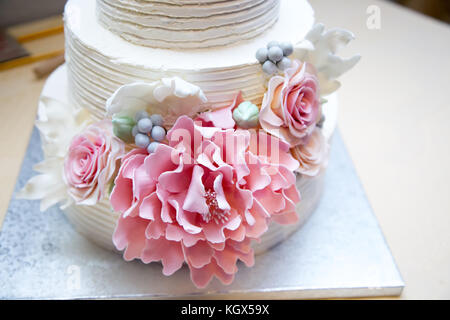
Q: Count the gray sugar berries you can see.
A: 13